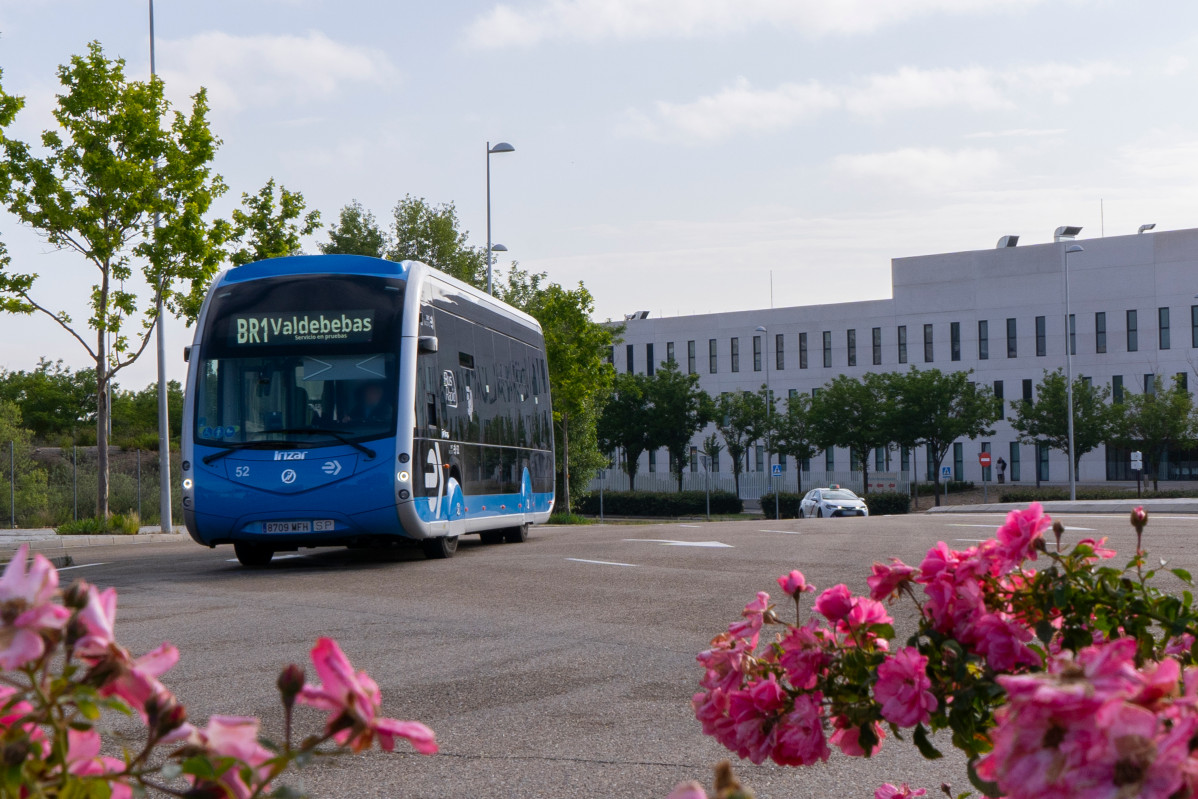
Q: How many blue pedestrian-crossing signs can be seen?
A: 2